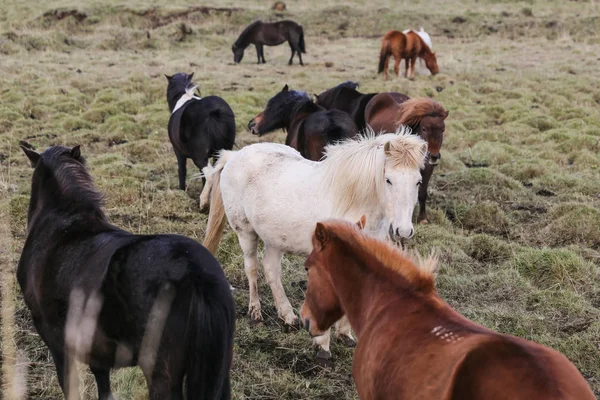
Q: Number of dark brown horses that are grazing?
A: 1